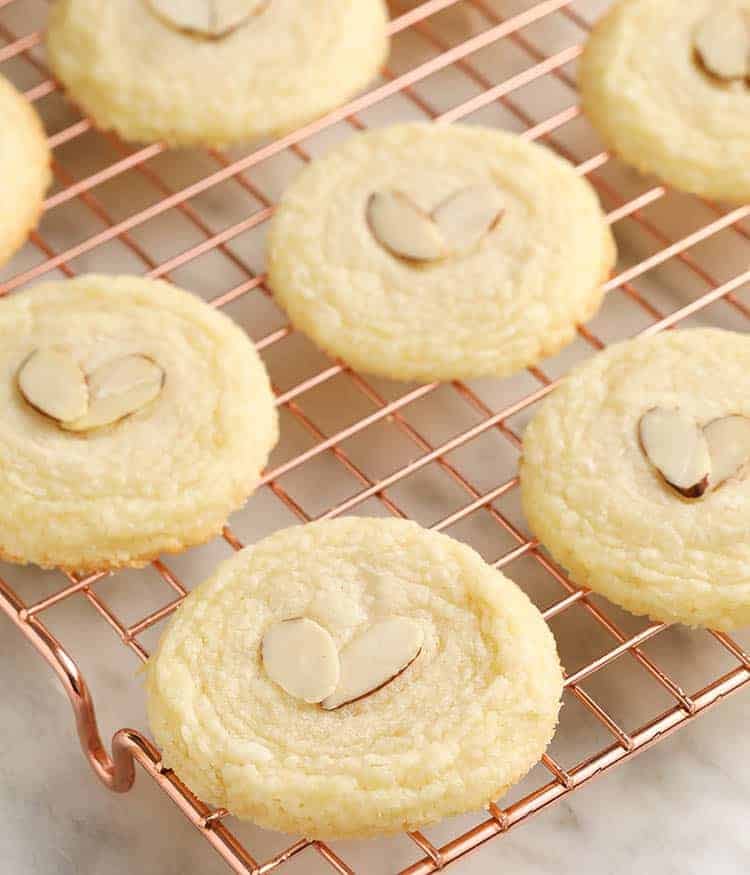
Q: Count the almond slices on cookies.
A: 12